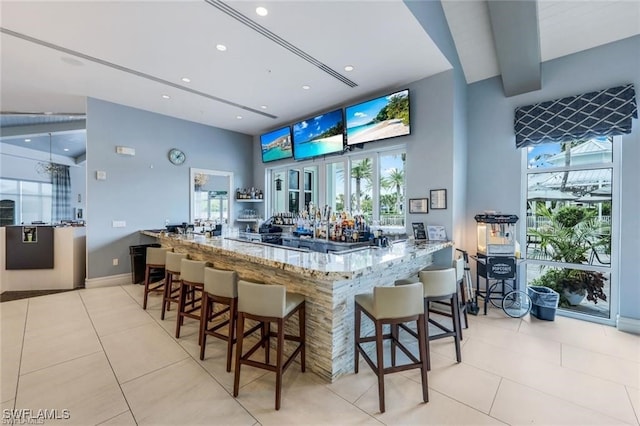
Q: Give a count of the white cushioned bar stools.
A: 8